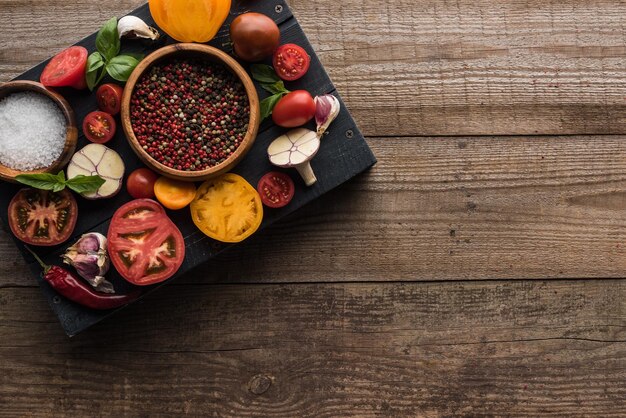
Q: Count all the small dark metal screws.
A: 3